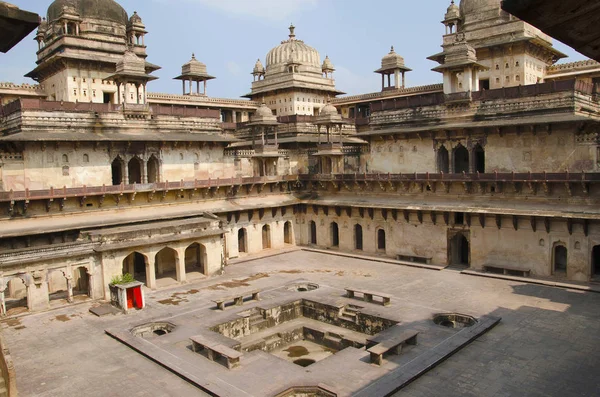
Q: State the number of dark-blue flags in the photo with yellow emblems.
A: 0